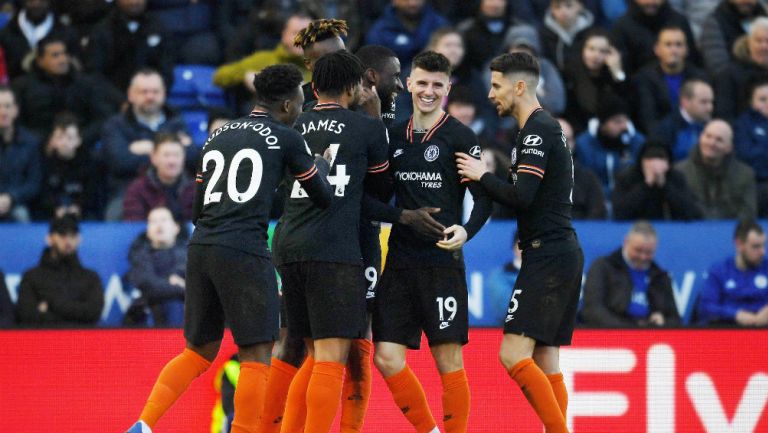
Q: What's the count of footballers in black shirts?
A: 6